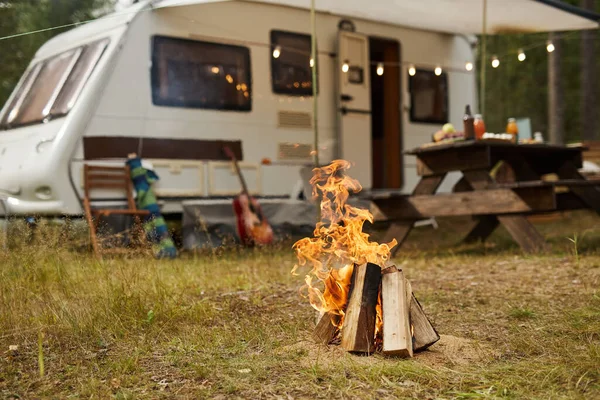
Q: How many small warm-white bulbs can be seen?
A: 10